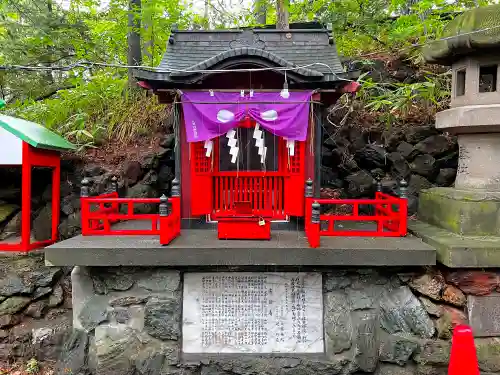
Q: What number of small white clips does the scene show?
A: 3